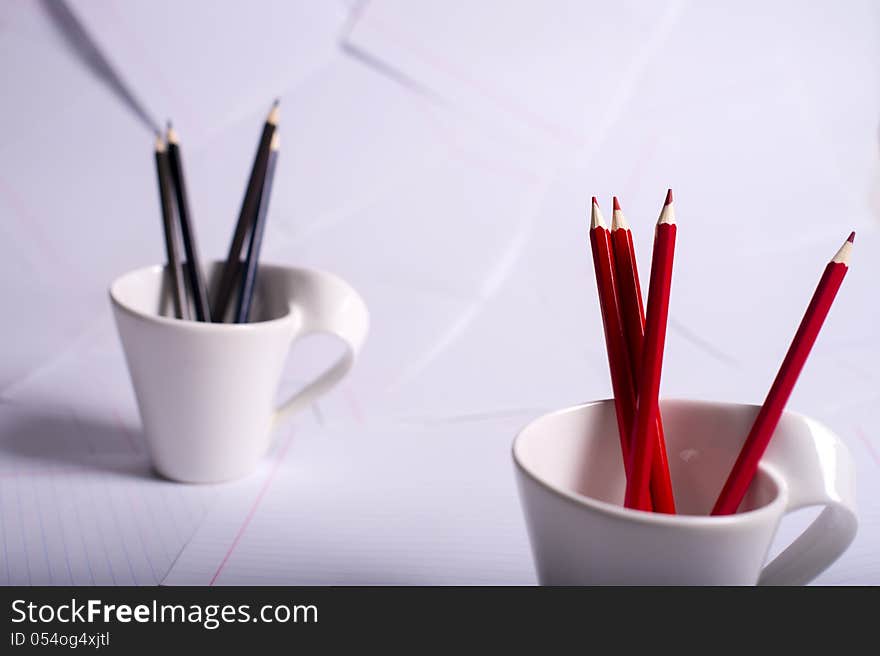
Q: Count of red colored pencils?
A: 4